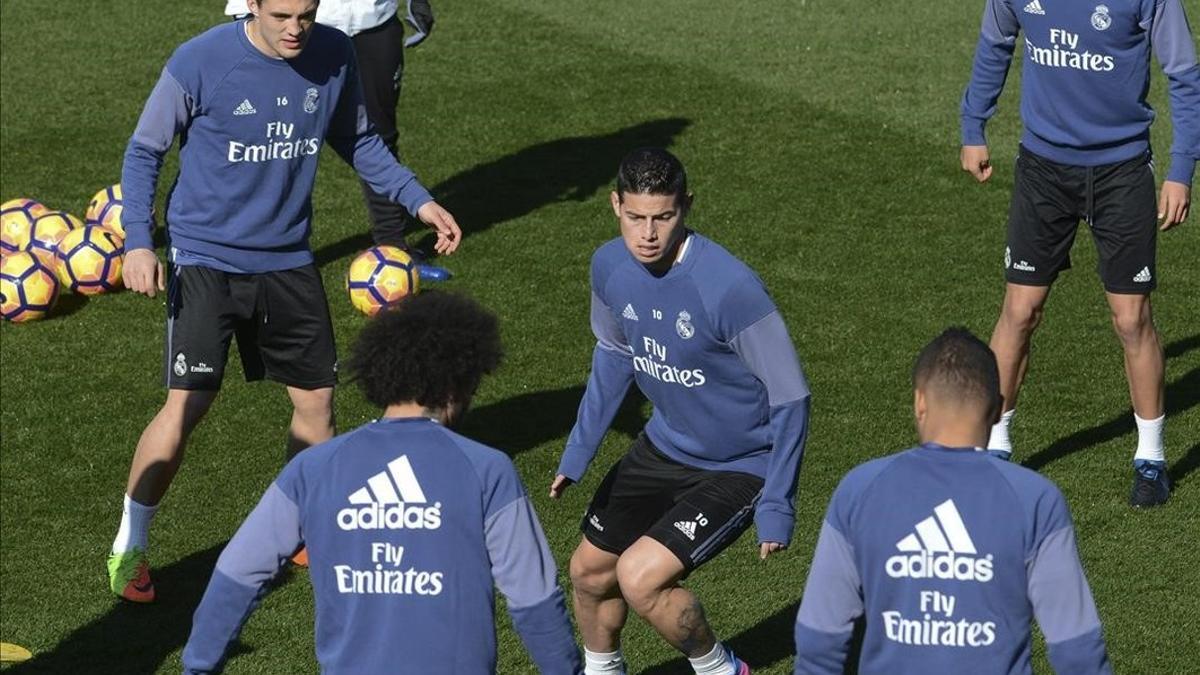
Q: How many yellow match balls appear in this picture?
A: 6